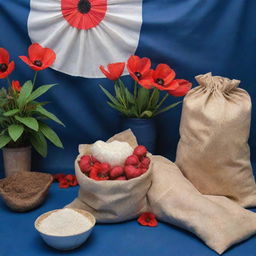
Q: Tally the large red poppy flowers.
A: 6